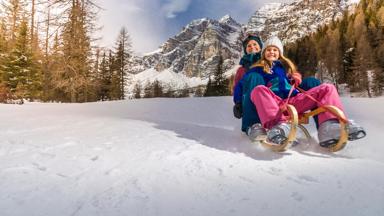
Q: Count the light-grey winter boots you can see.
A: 4